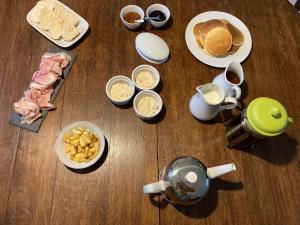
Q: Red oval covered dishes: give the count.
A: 0